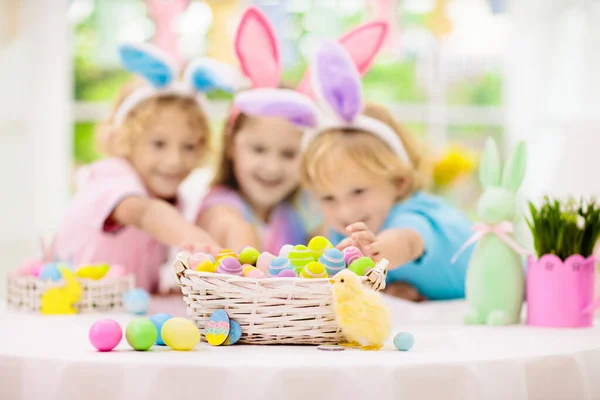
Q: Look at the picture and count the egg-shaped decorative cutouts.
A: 2